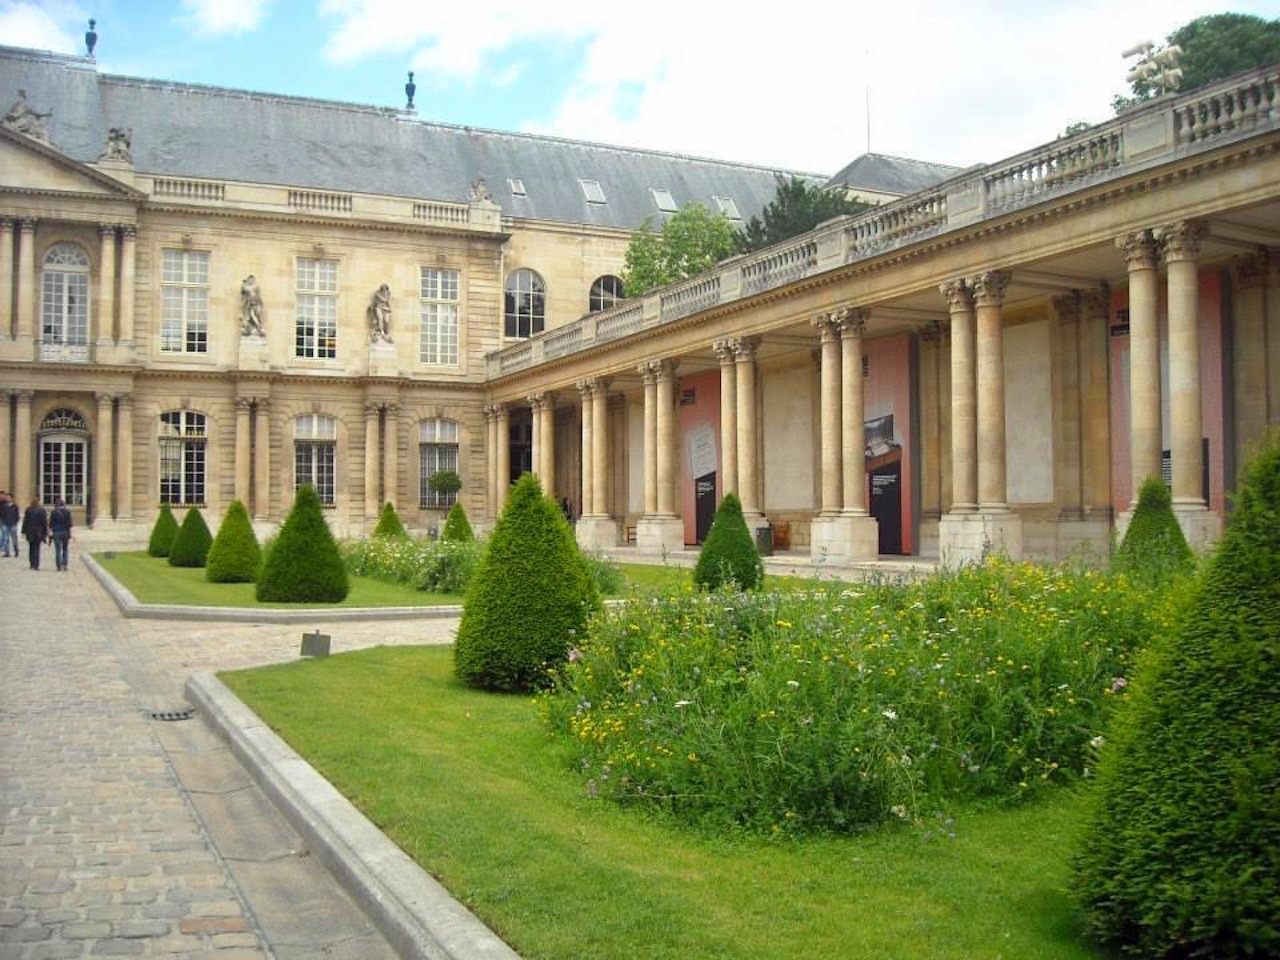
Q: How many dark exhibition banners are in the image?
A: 3